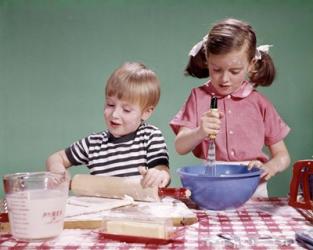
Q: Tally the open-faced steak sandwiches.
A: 0